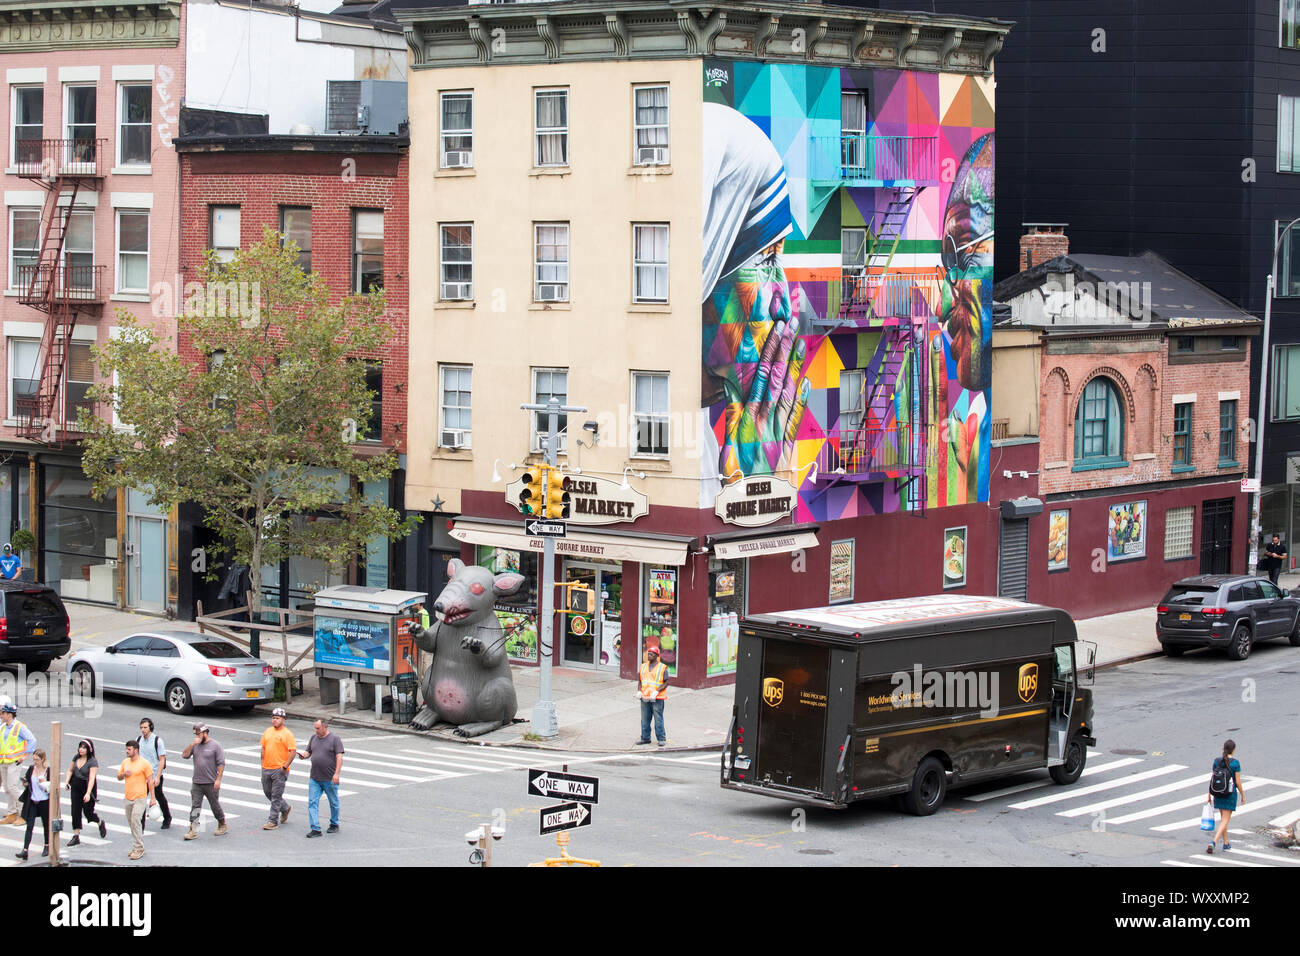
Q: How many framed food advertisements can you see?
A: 4